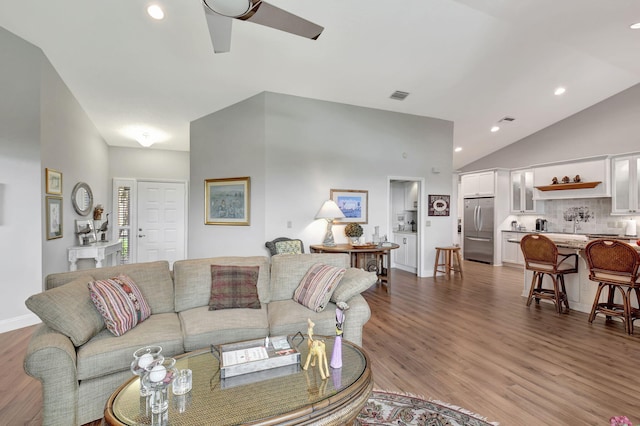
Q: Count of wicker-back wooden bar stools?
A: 2